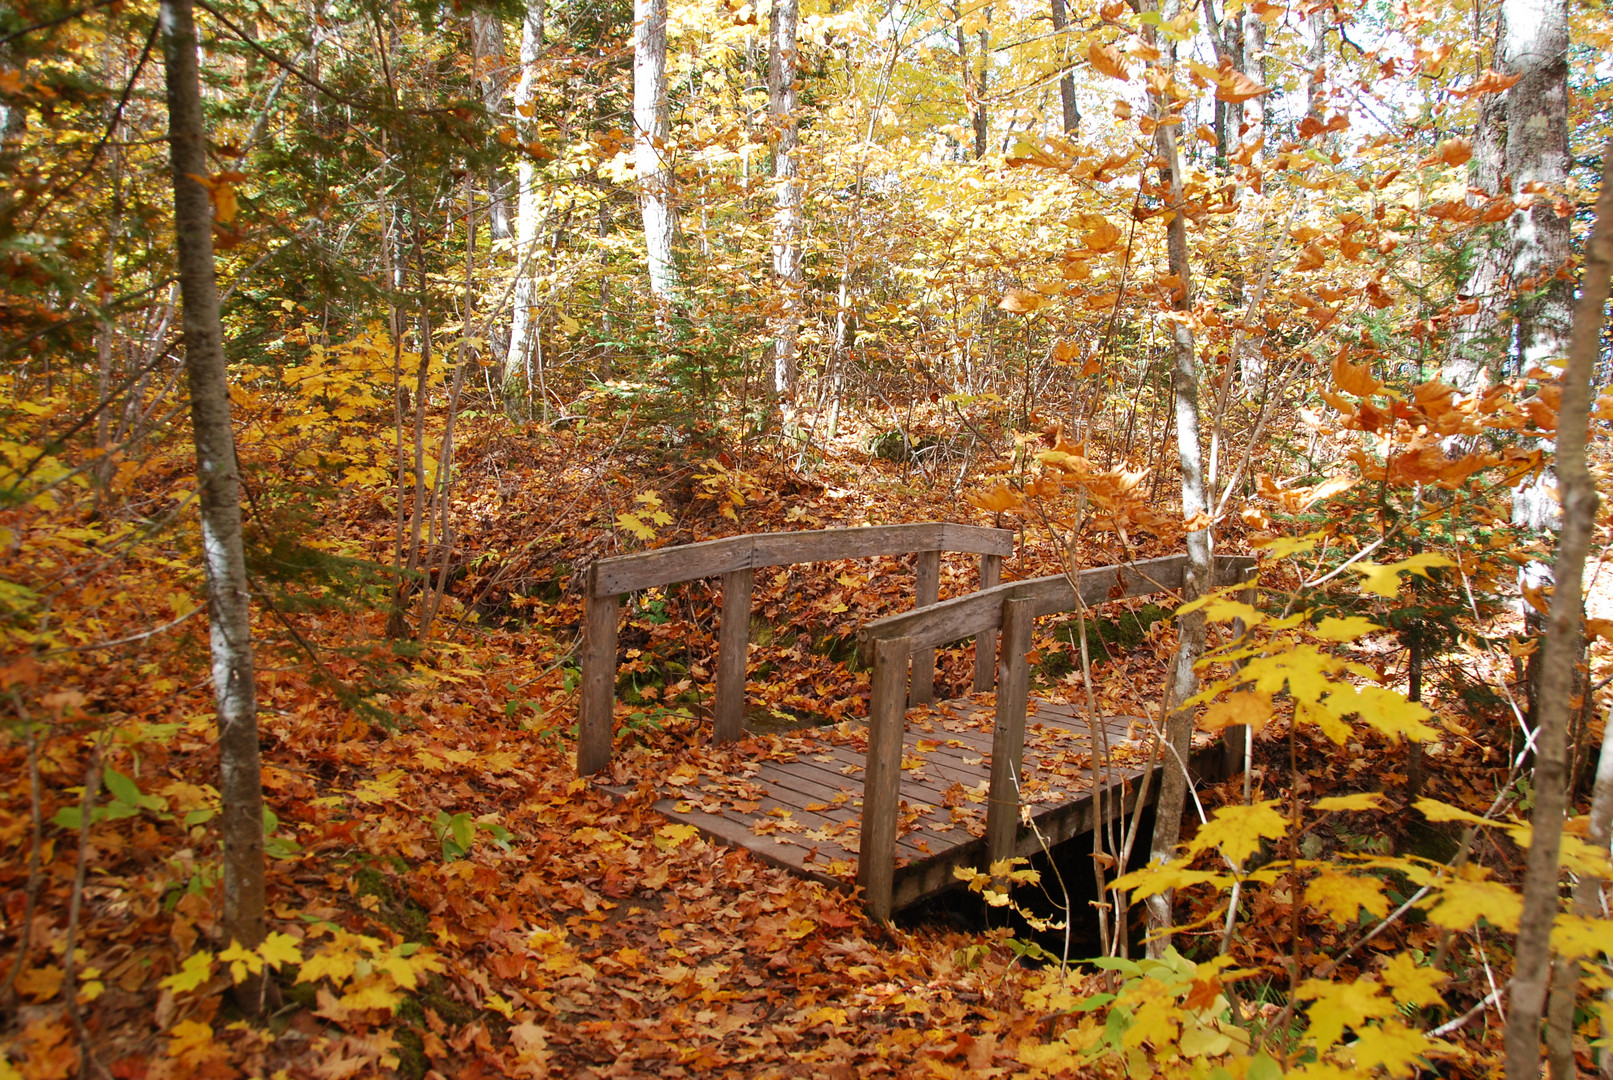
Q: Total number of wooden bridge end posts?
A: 4